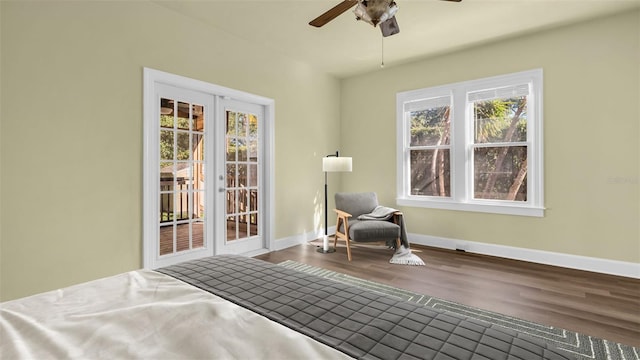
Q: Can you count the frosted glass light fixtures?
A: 1